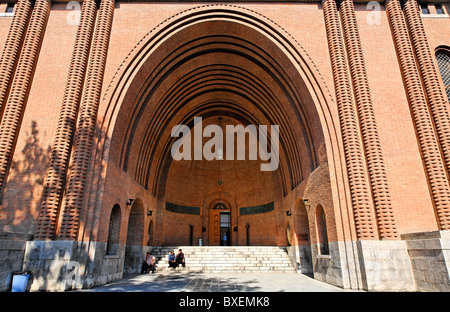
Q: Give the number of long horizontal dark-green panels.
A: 2